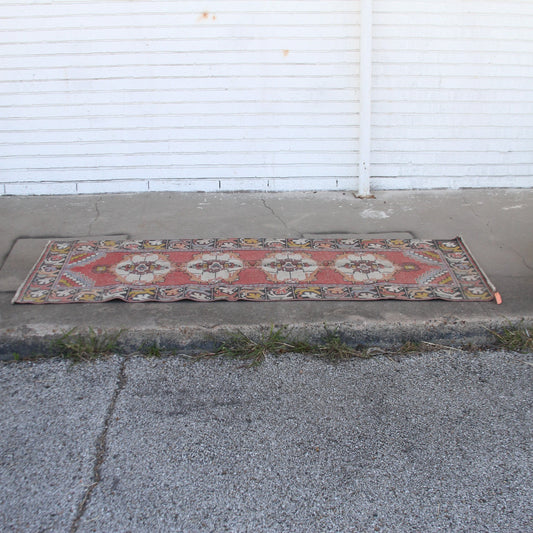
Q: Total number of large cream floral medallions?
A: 4